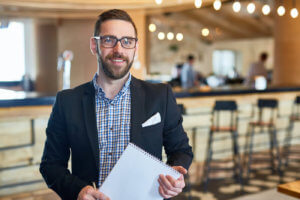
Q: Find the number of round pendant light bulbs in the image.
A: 13